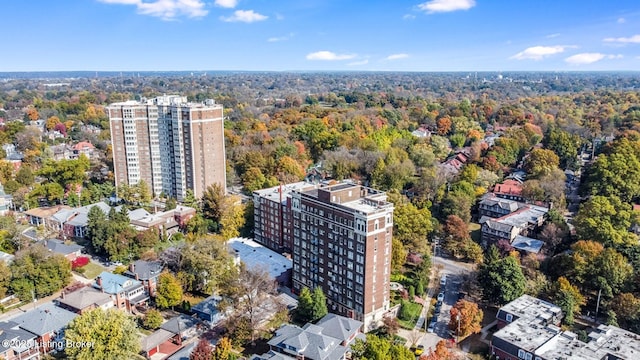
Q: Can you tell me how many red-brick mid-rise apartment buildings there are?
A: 2